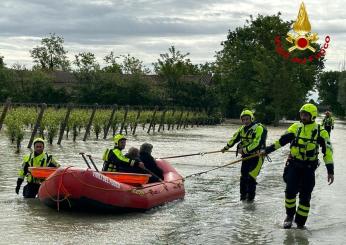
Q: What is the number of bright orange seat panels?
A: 2